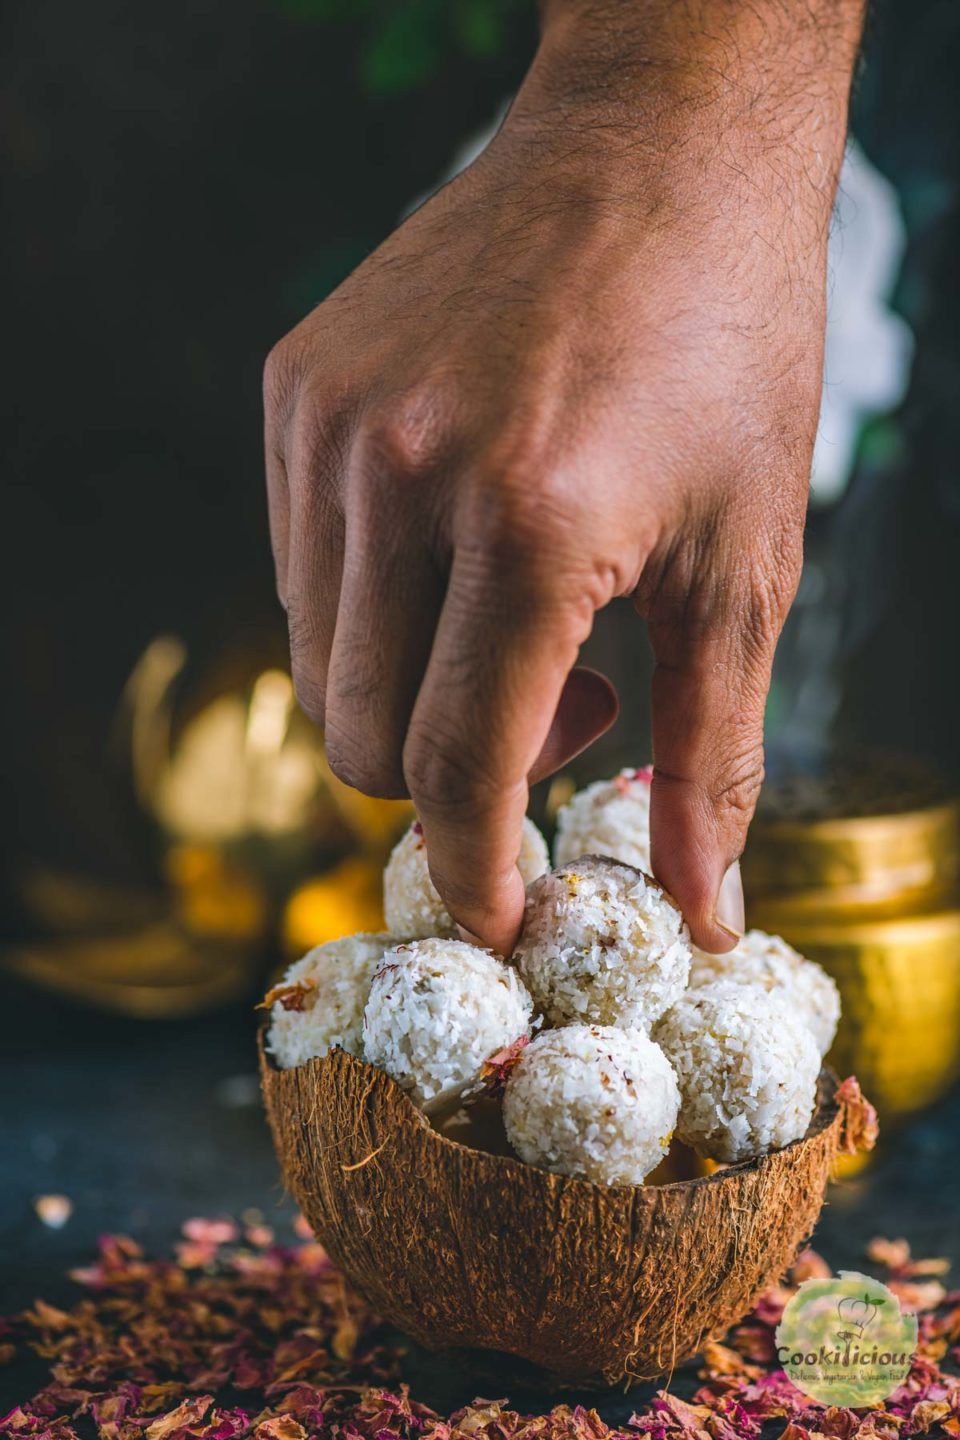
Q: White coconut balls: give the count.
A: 8